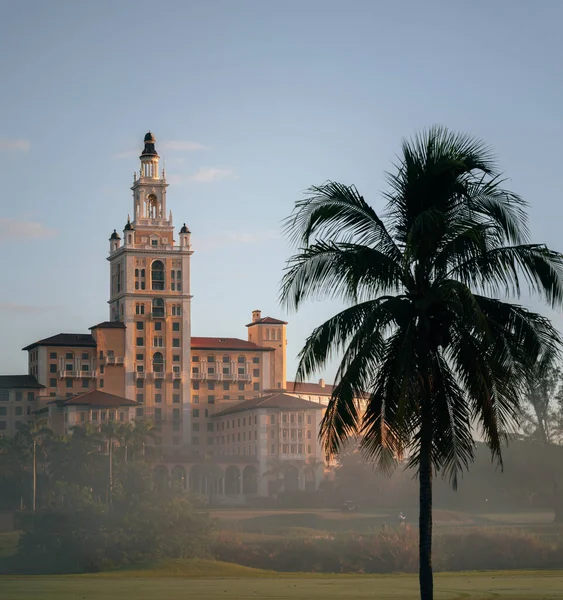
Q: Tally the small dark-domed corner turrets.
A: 3